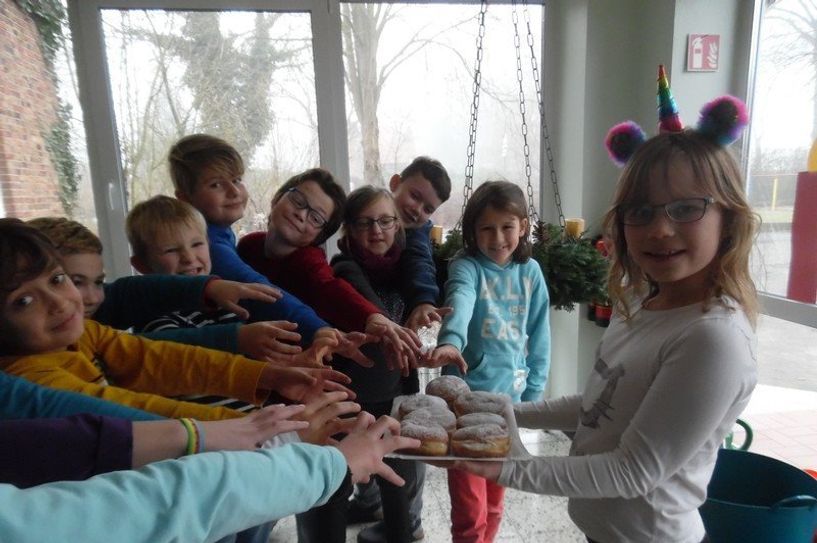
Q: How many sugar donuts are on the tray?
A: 7